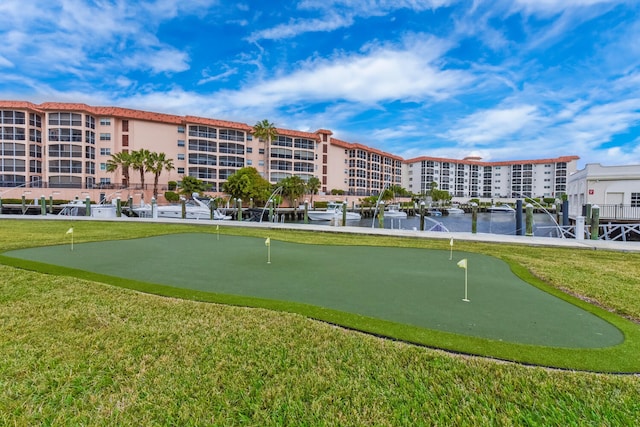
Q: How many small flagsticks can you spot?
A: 5